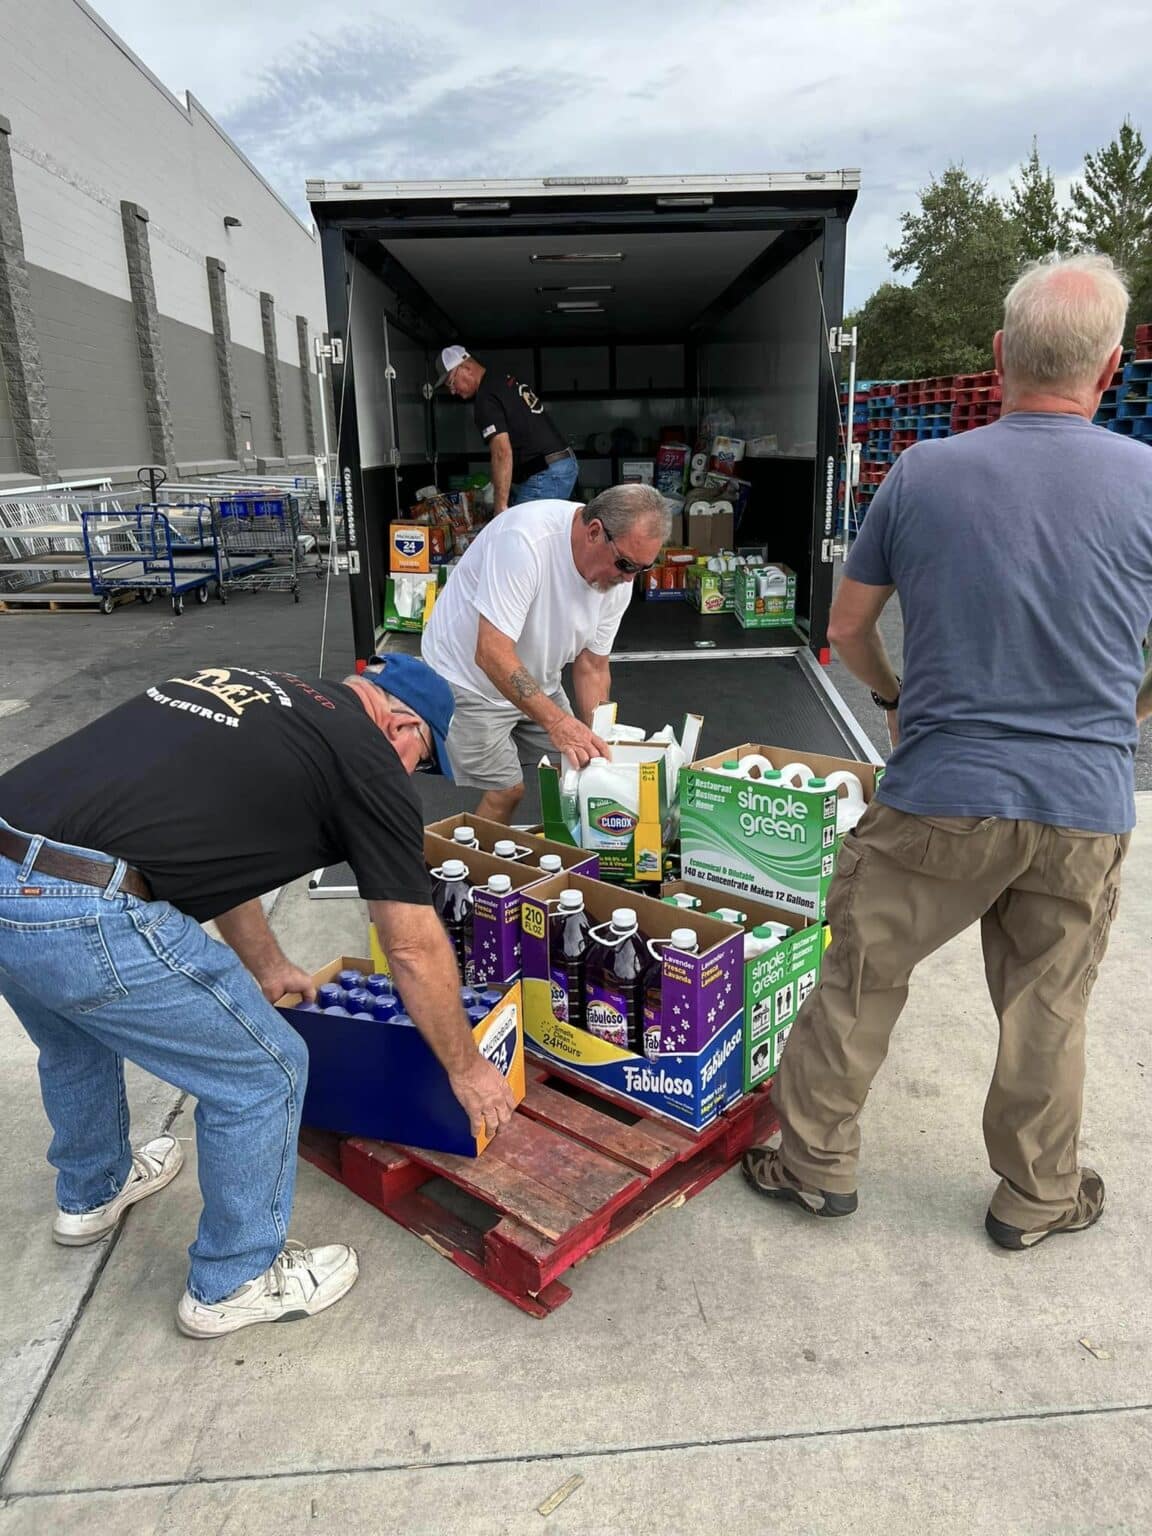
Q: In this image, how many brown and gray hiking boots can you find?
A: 2